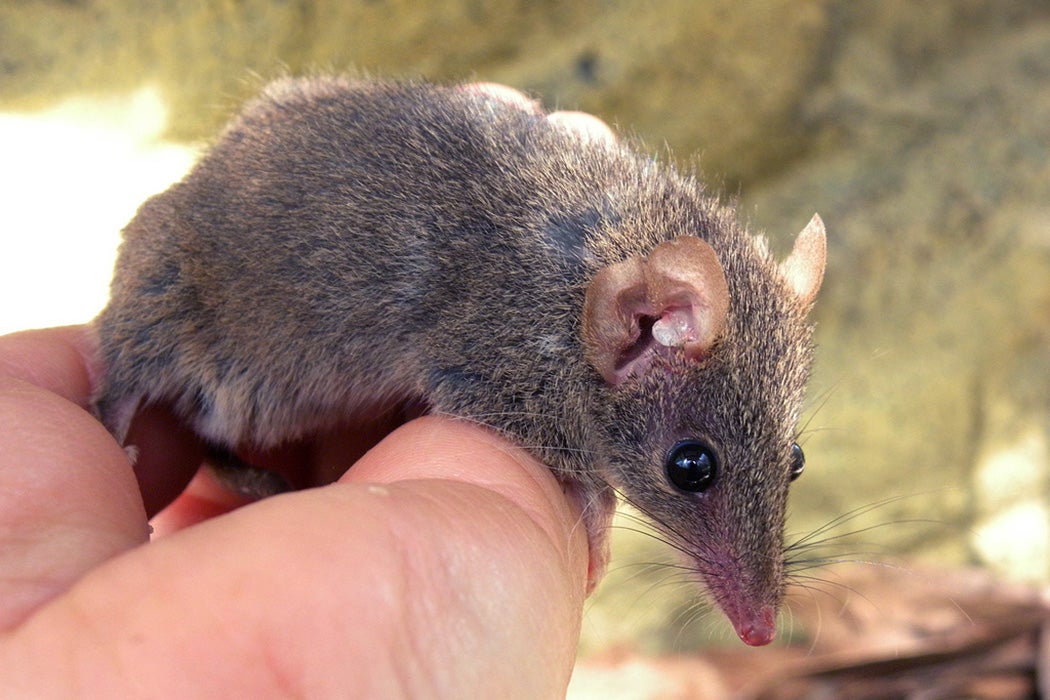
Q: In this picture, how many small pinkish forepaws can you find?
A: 1